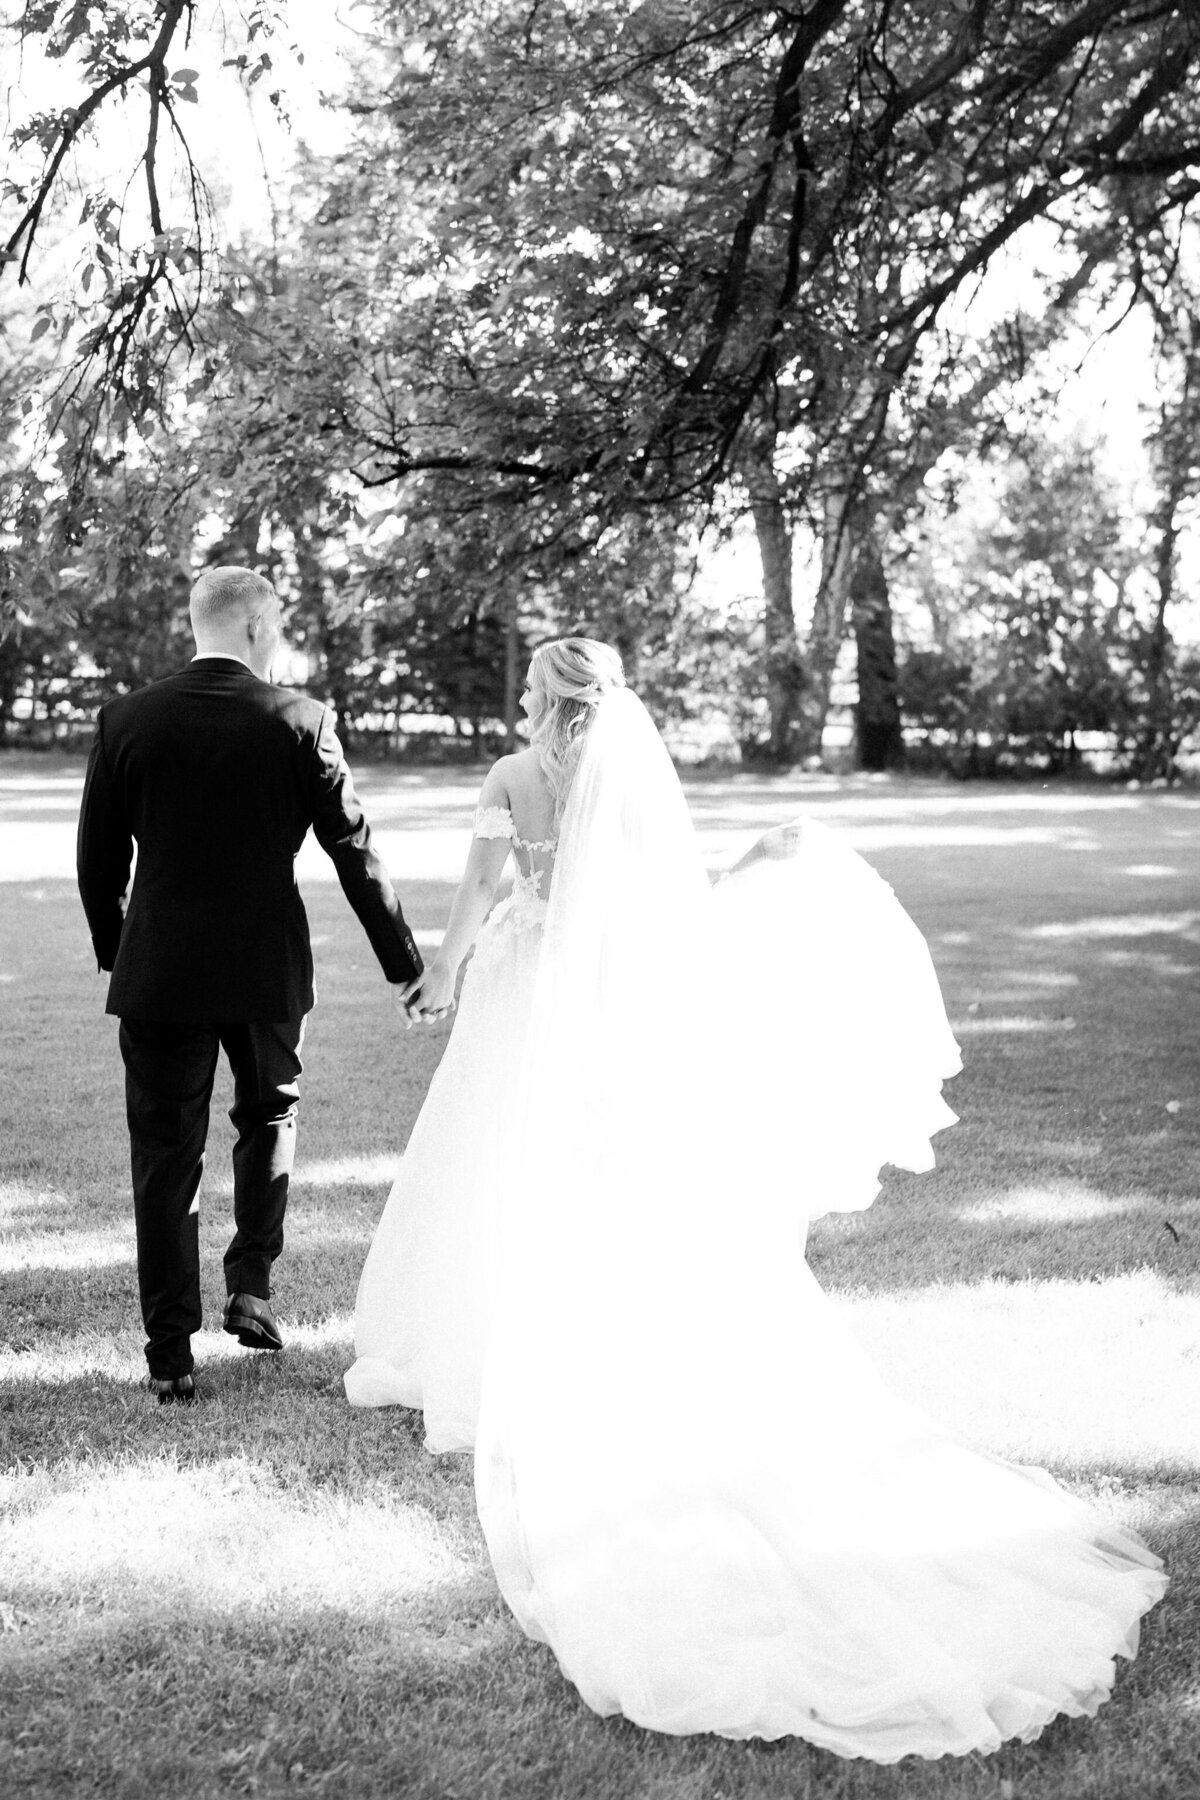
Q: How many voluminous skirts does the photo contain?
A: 1